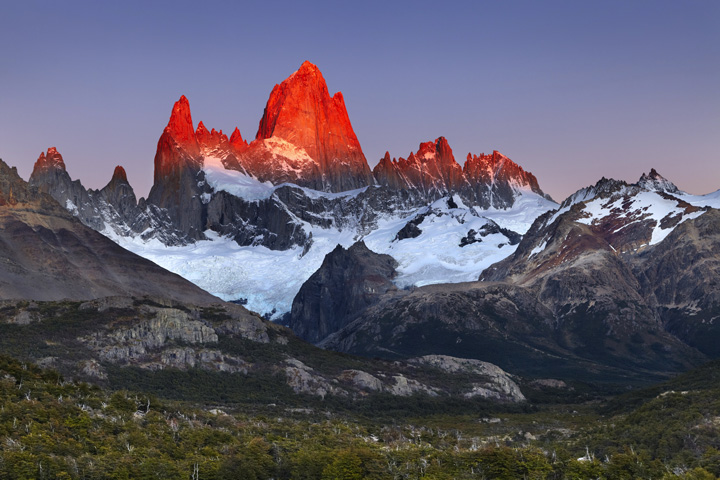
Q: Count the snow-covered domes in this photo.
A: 0